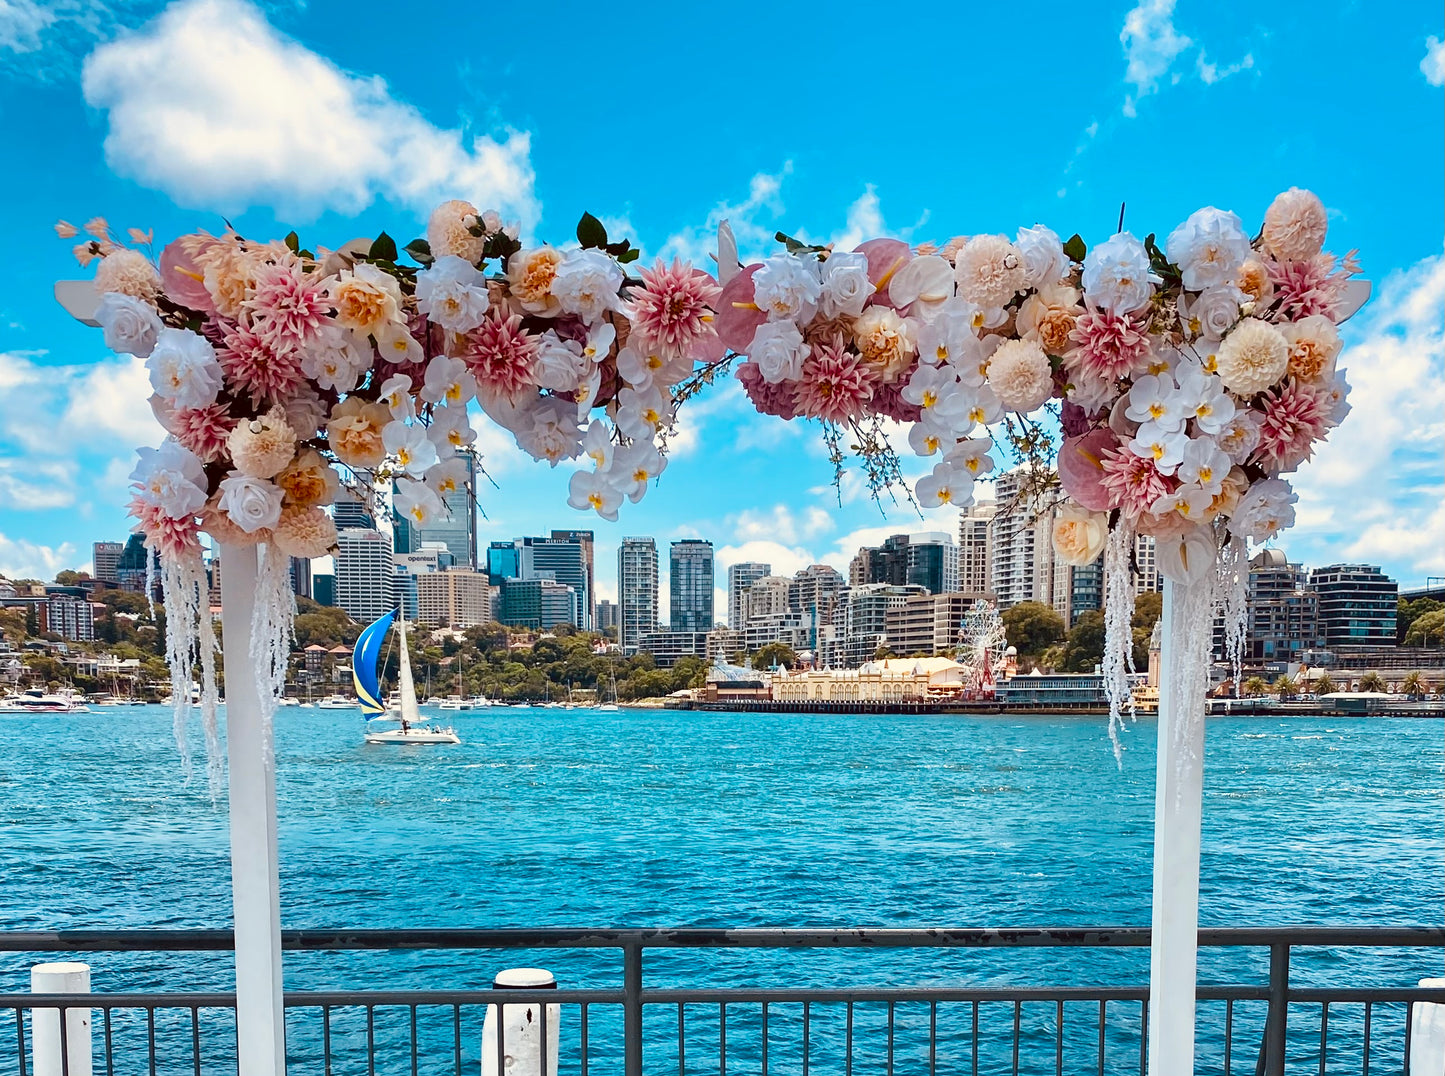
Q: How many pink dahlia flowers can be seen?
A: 11